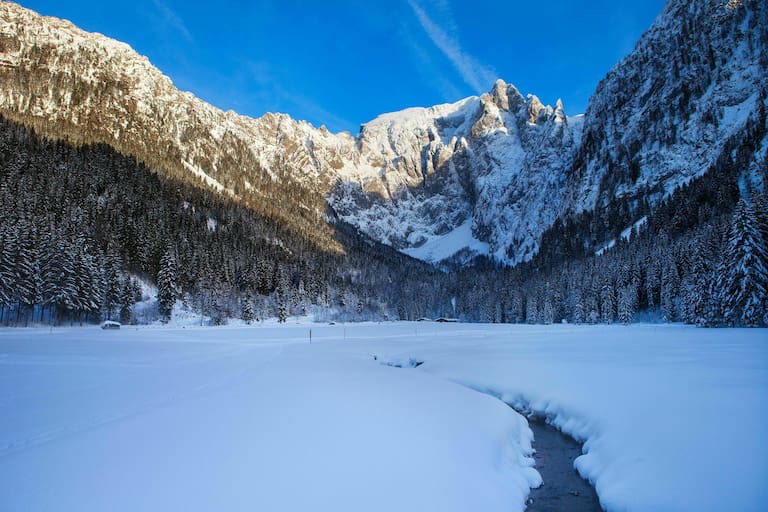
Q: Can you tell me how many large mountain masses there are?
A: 3